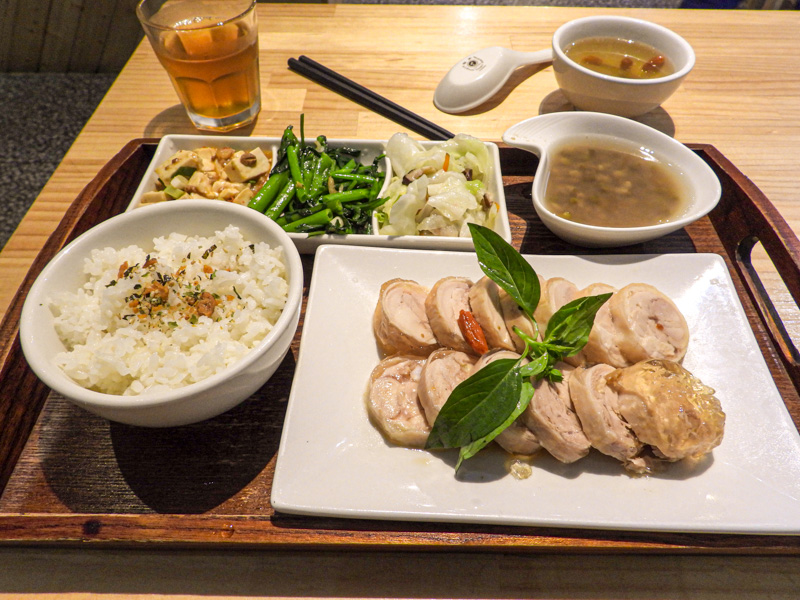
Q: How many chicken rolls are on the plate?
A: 13